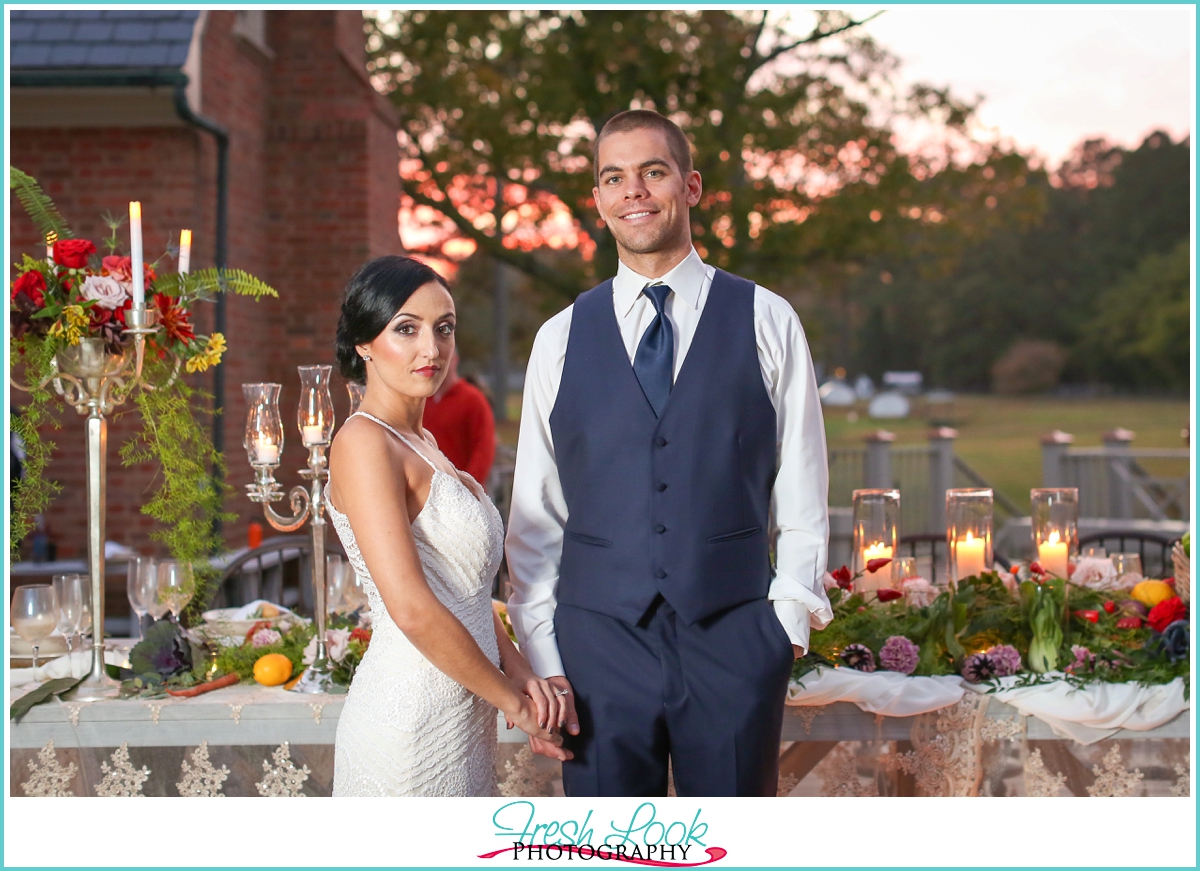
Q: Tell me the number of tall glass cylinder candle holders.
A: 3